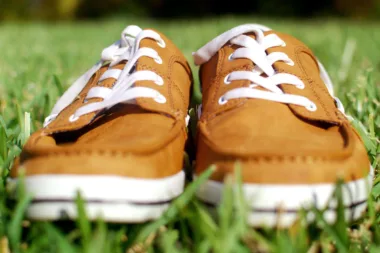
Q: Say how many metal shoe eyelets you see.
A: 12